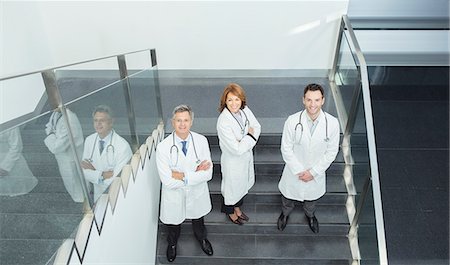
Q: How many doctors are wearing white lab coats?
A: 3